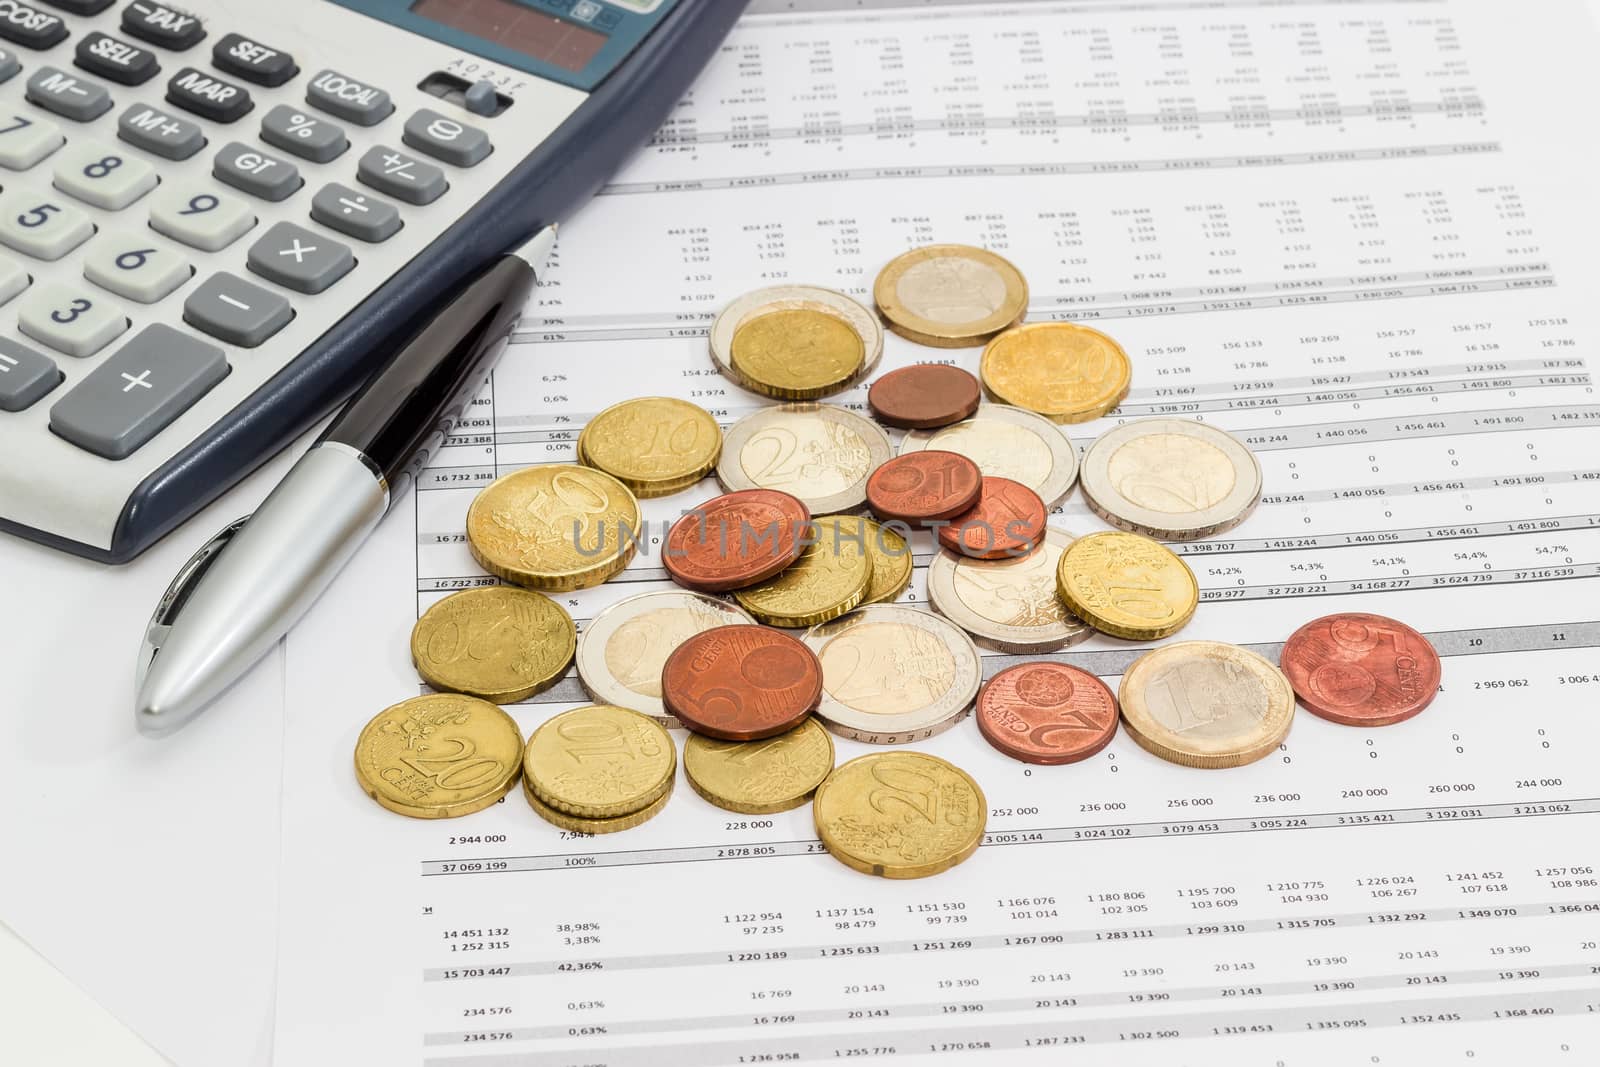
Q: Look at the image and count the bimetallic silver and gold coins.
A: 9